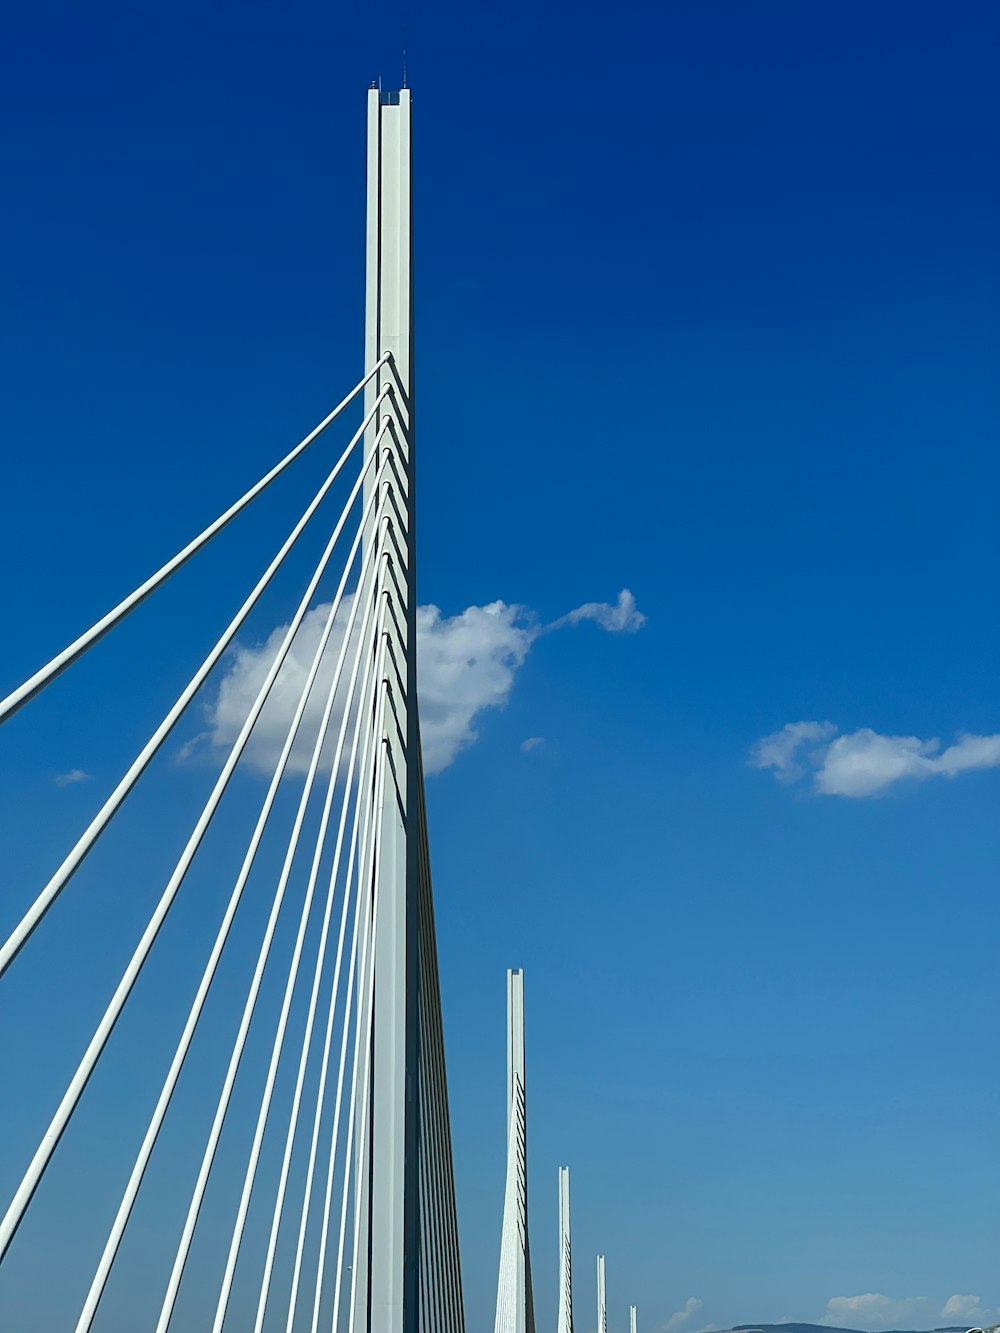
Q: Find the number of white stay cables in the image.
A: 11